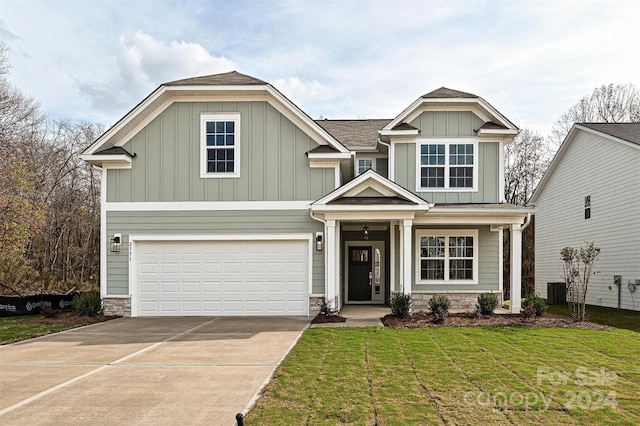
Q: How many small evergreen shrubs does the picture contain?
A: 5